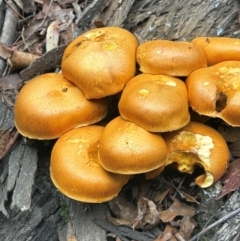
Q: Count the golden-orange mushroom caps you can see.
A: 9